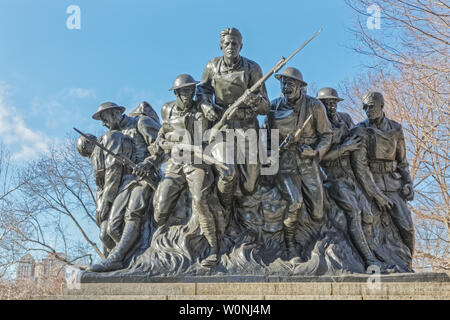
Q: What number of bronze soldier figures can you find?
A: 7